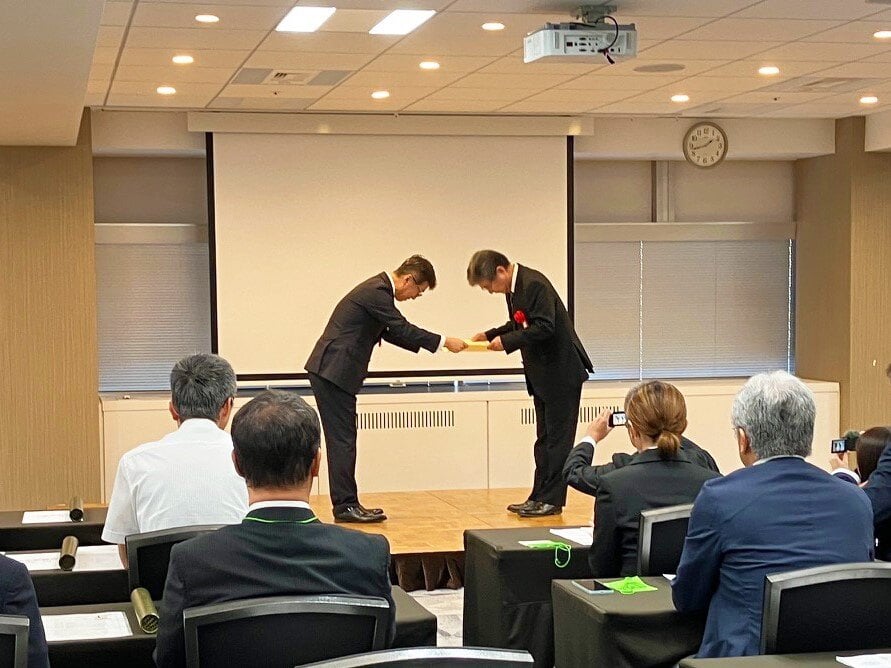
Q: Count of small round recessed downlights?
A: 10